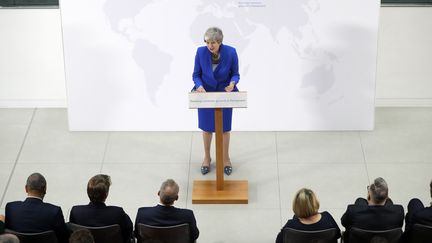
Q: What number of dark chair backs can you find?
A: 6